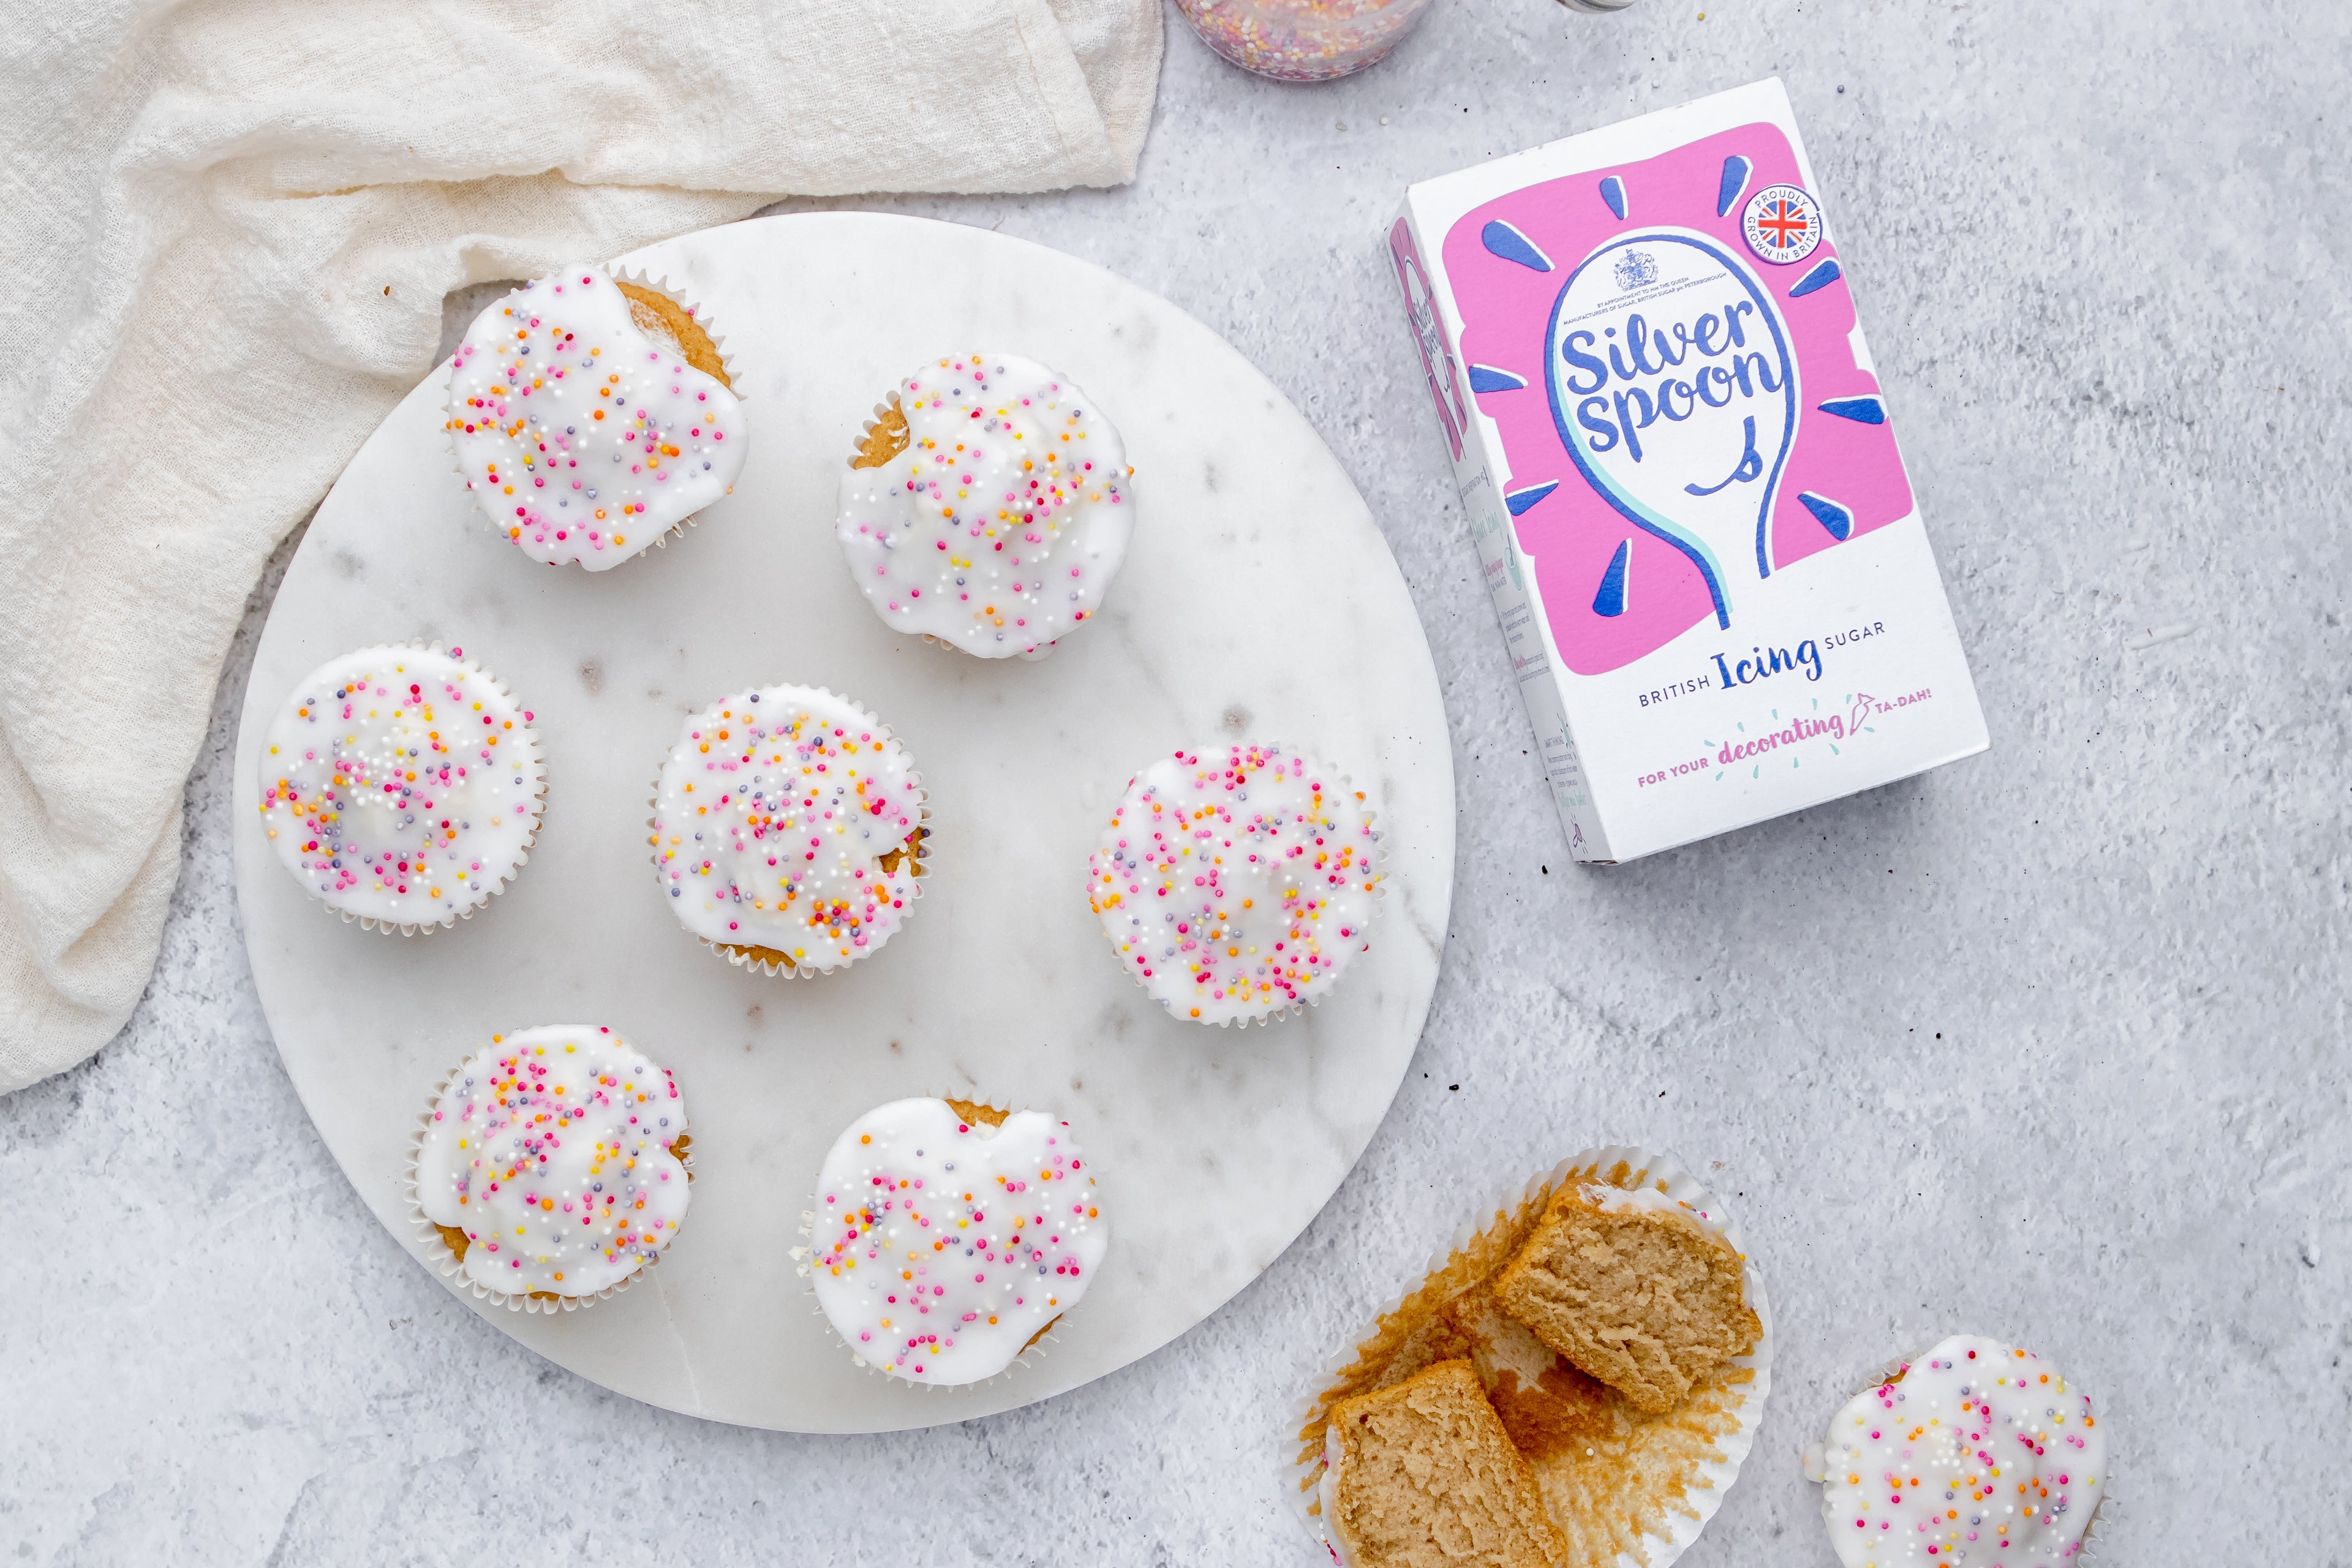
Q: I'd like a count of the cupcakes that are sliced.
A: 1